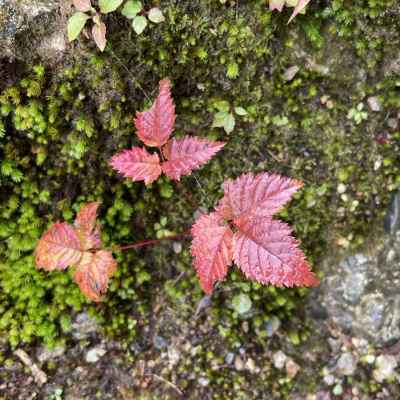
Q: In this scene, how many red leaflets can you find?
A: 9